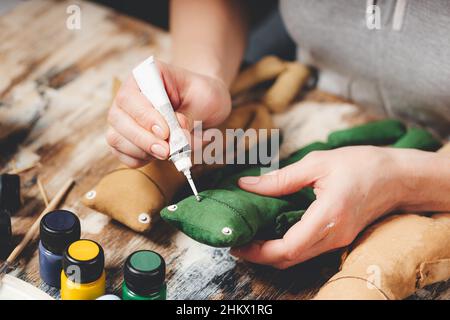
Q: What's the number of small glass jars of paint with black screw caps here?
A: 3